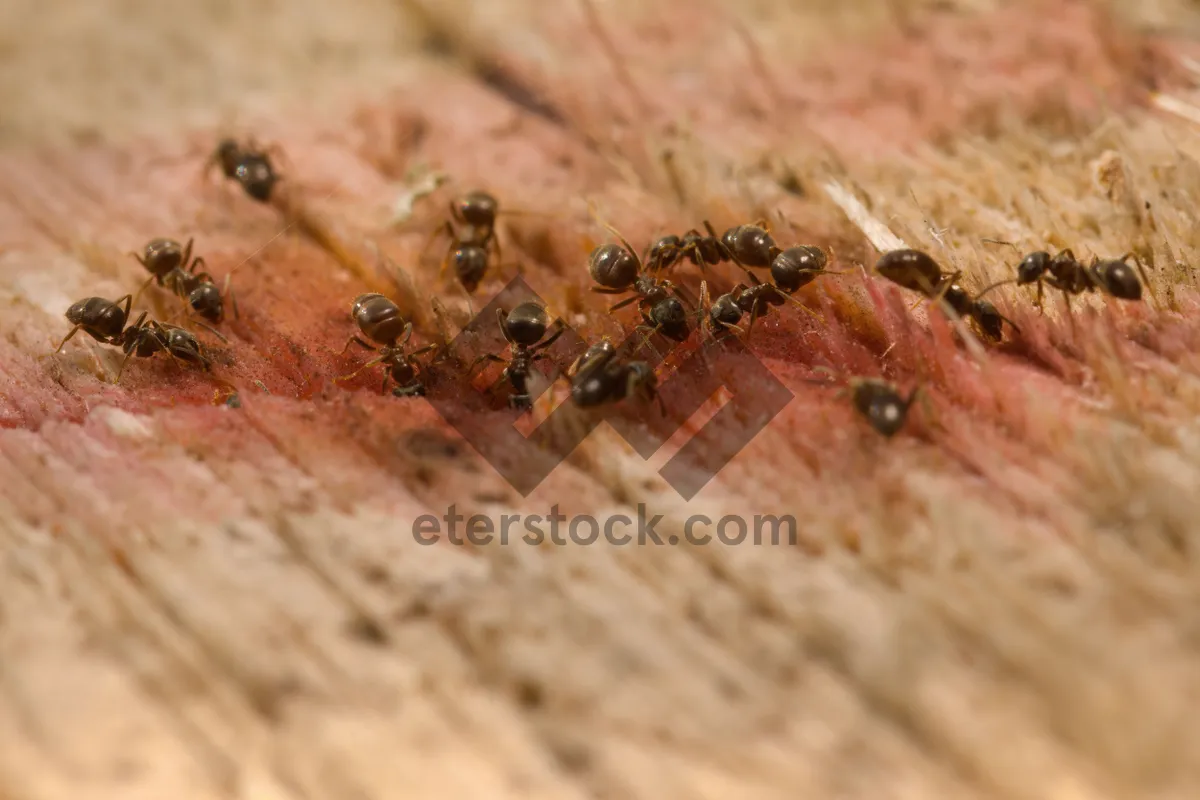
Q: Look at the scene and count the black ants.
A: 13